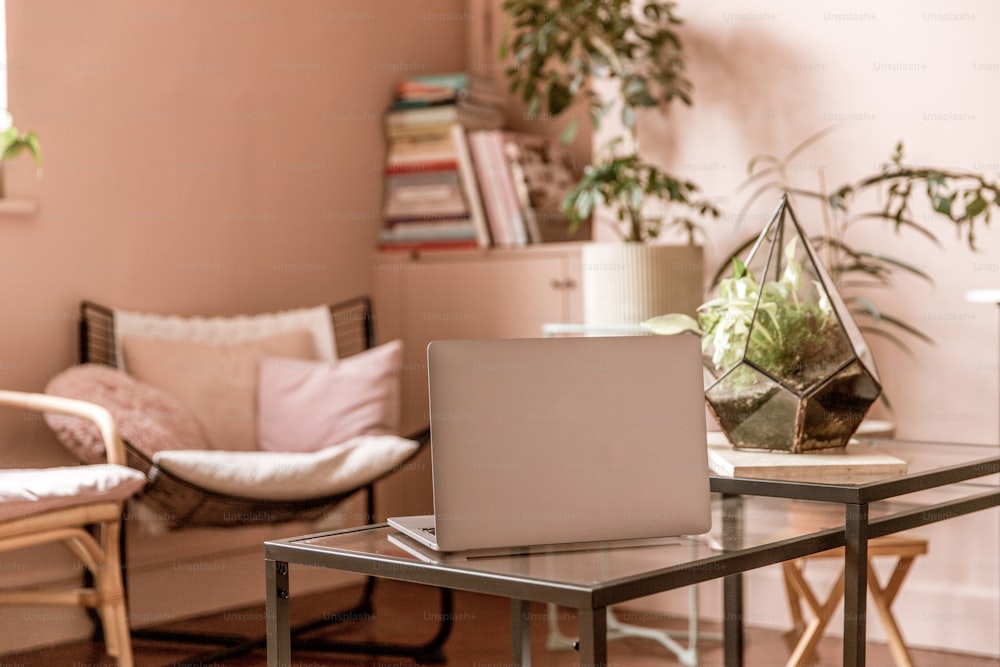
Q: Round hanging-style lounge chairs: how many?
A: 1